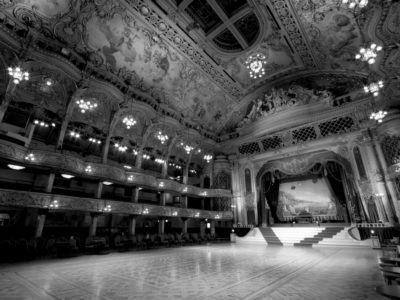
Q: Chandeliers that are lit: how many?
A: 11